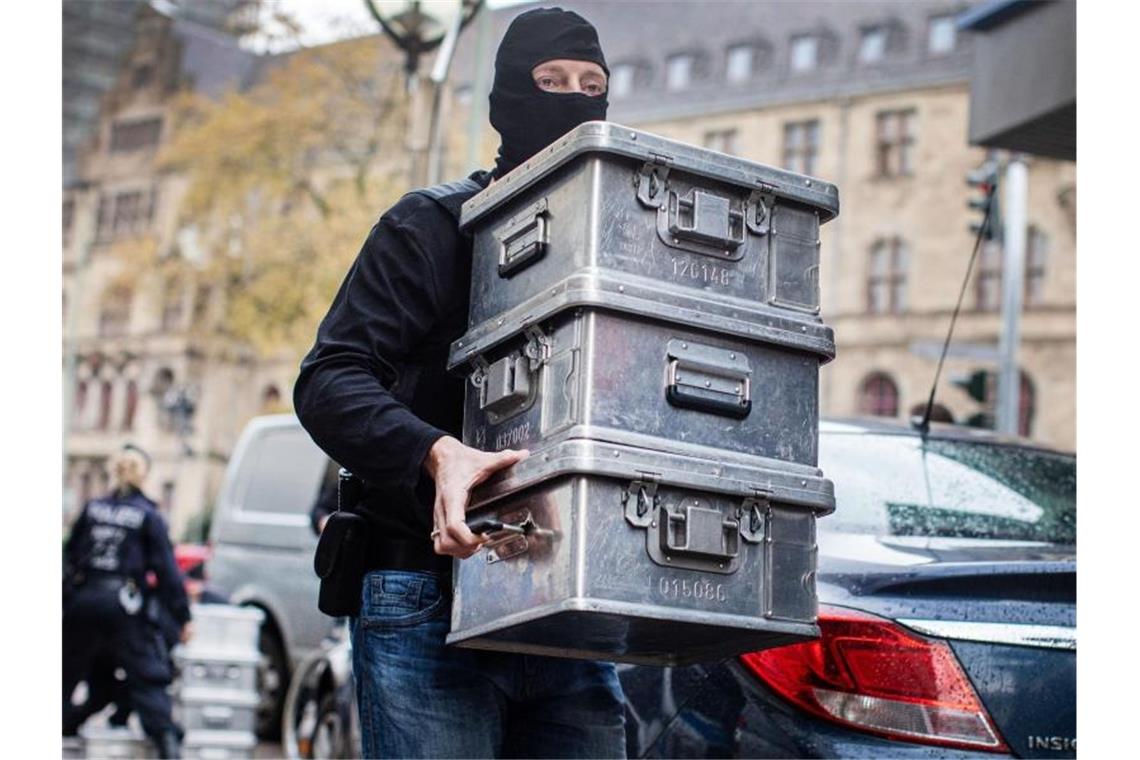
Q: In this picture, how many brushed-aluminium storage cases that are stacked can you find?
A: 3